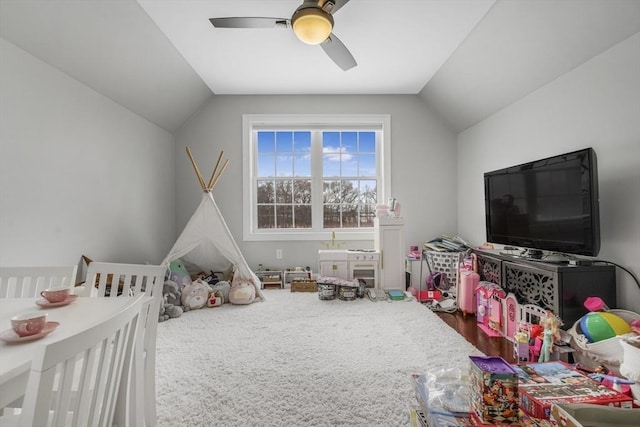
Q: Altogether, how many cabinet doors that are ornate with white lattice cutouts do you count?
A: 2